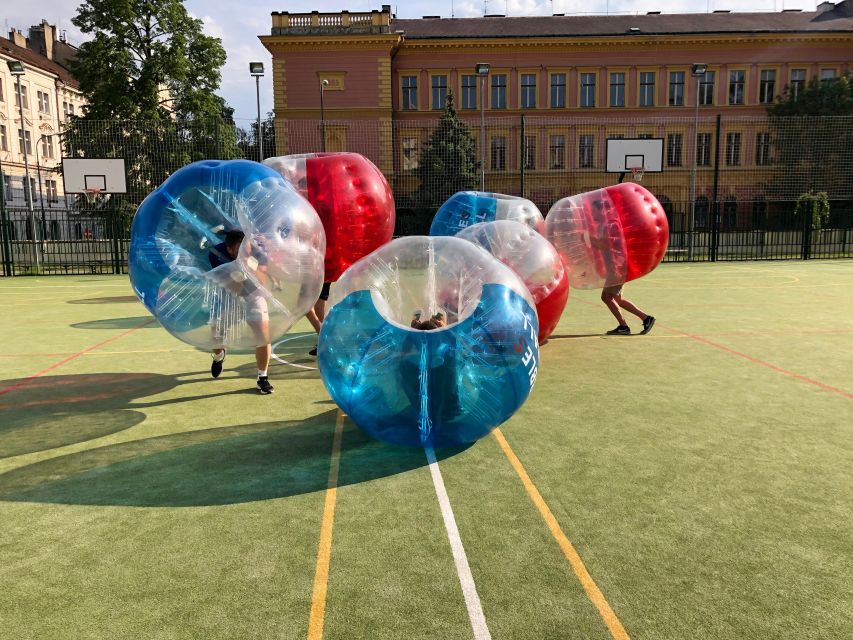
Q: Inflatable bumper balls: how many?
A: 6